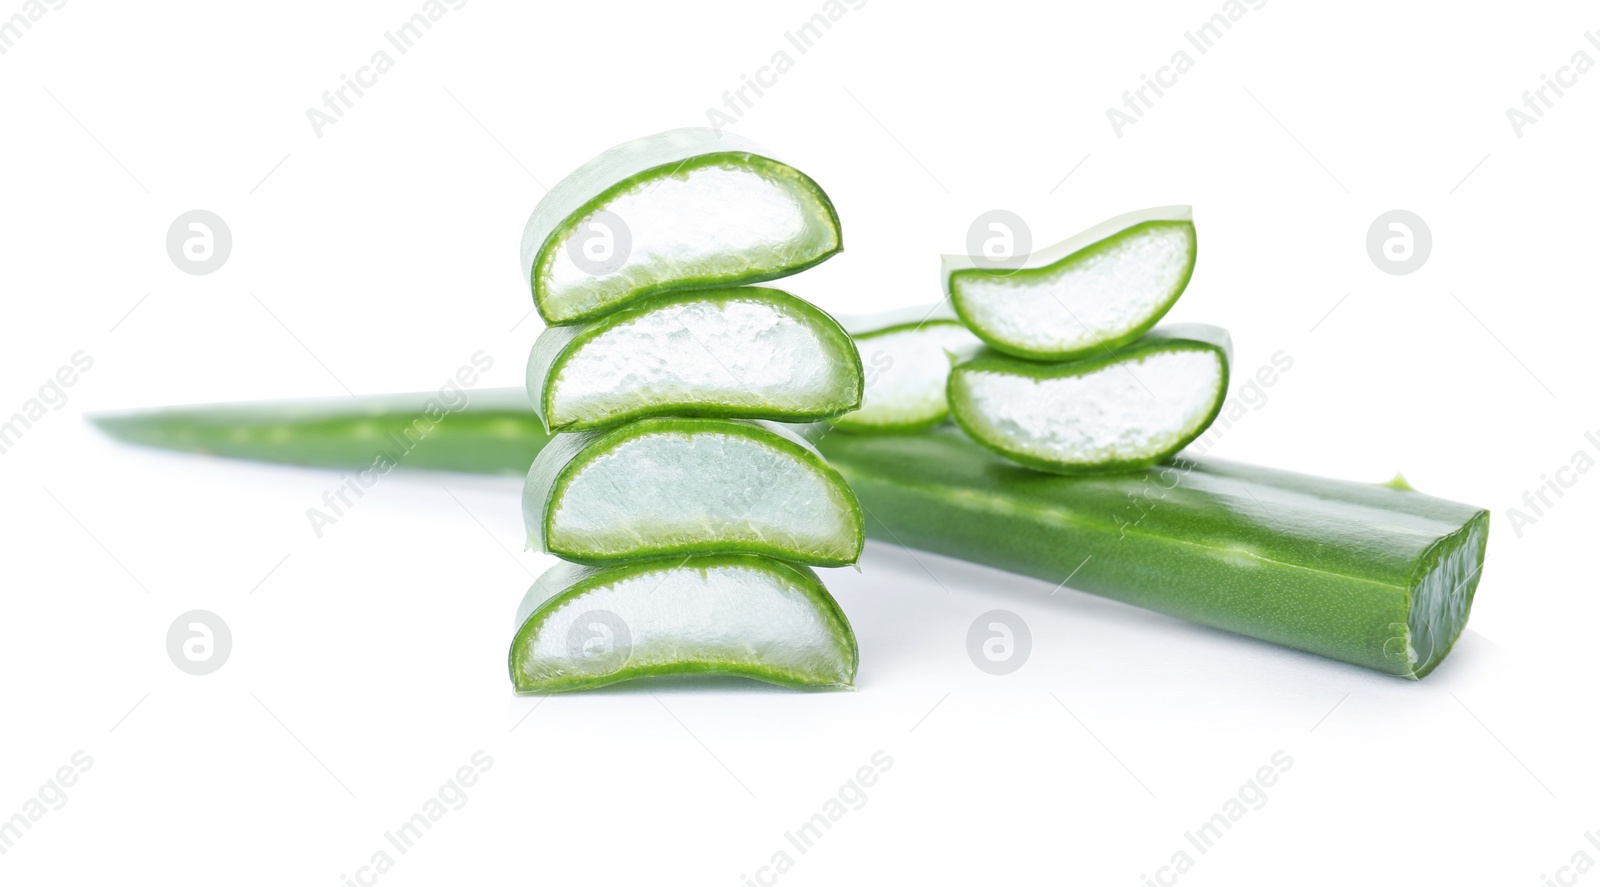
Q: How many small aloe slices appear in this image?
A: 7